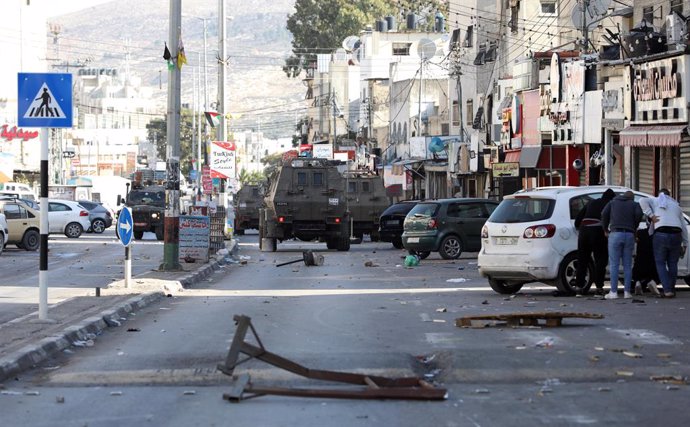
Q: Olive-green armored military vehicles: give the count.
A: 4